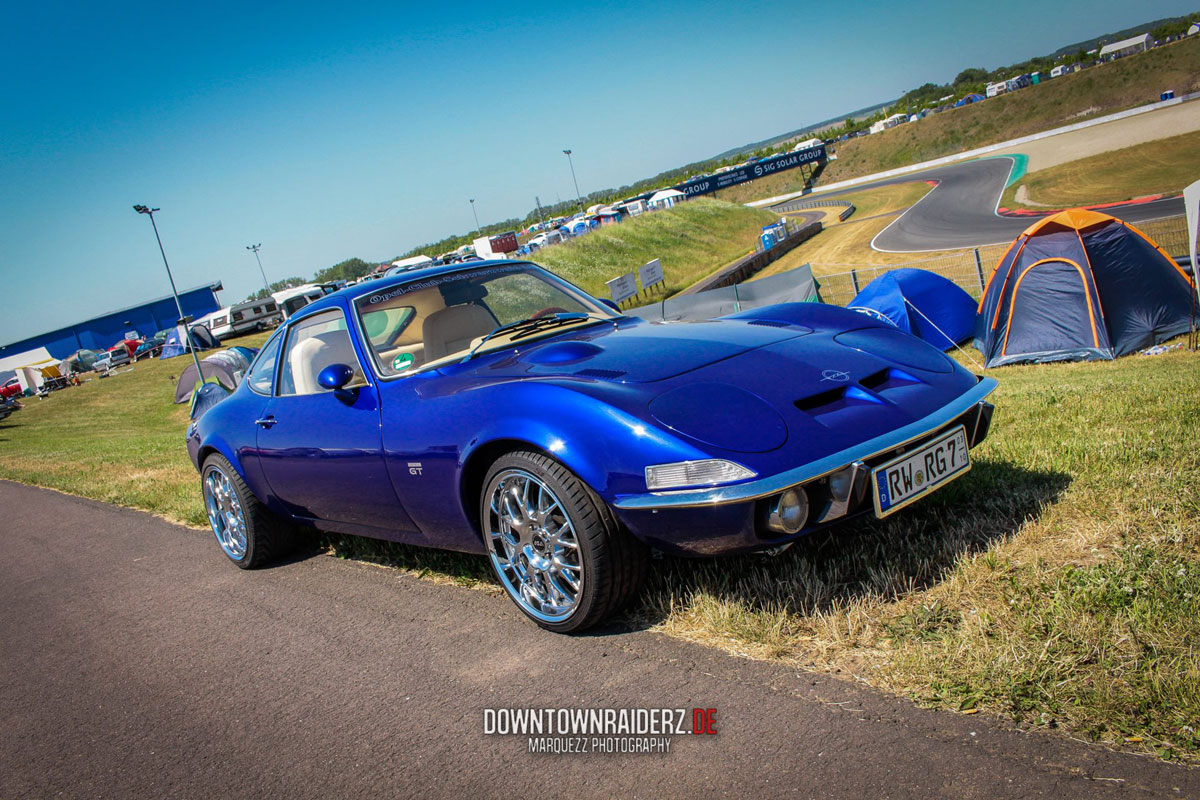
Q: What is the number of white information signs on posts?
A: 2